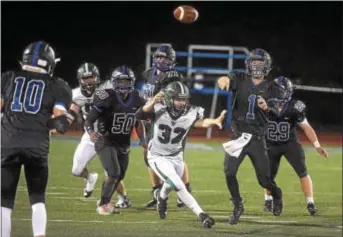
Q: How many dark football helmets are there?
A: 7